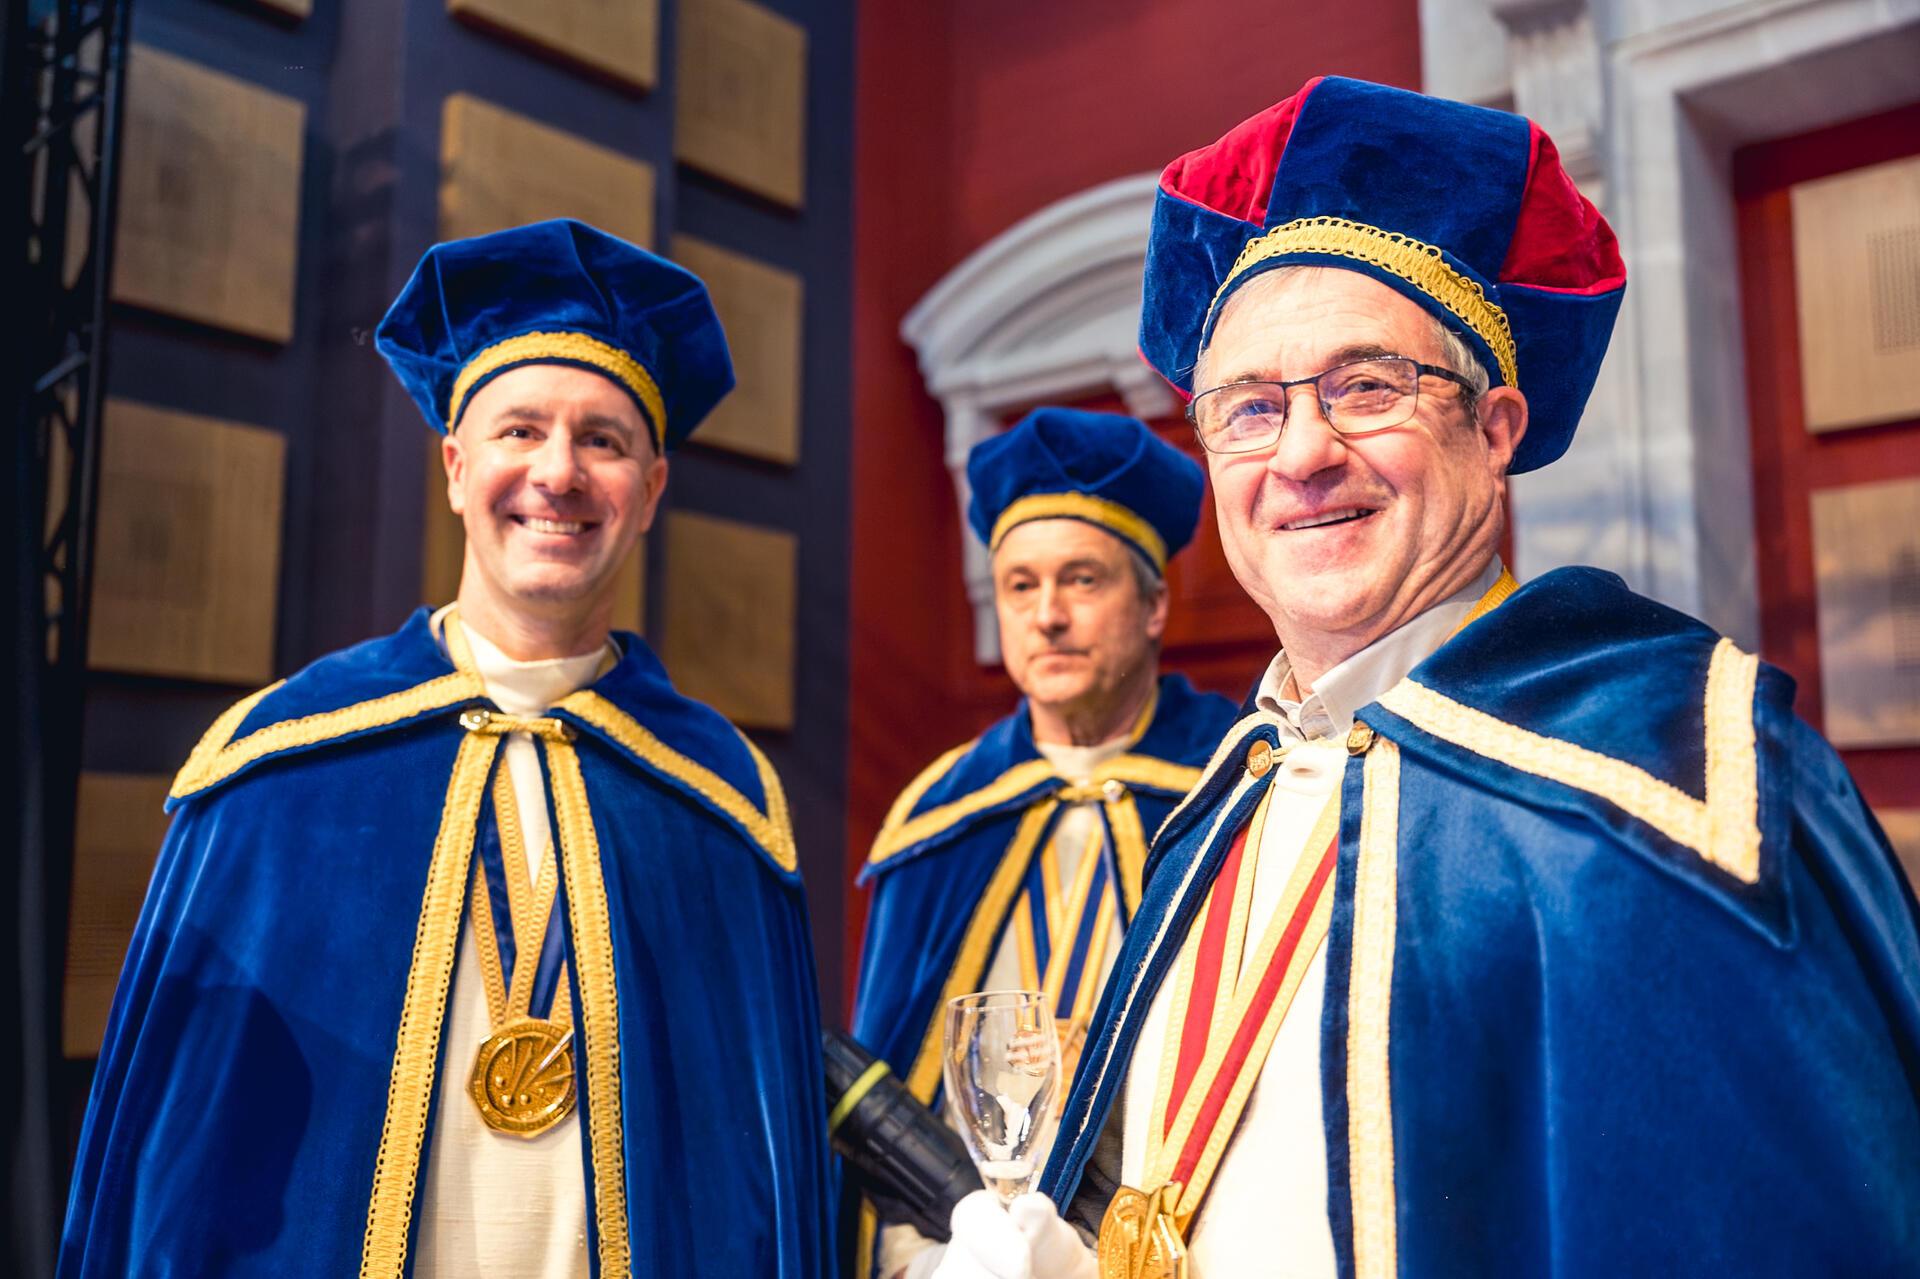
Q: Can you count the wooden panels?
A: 13